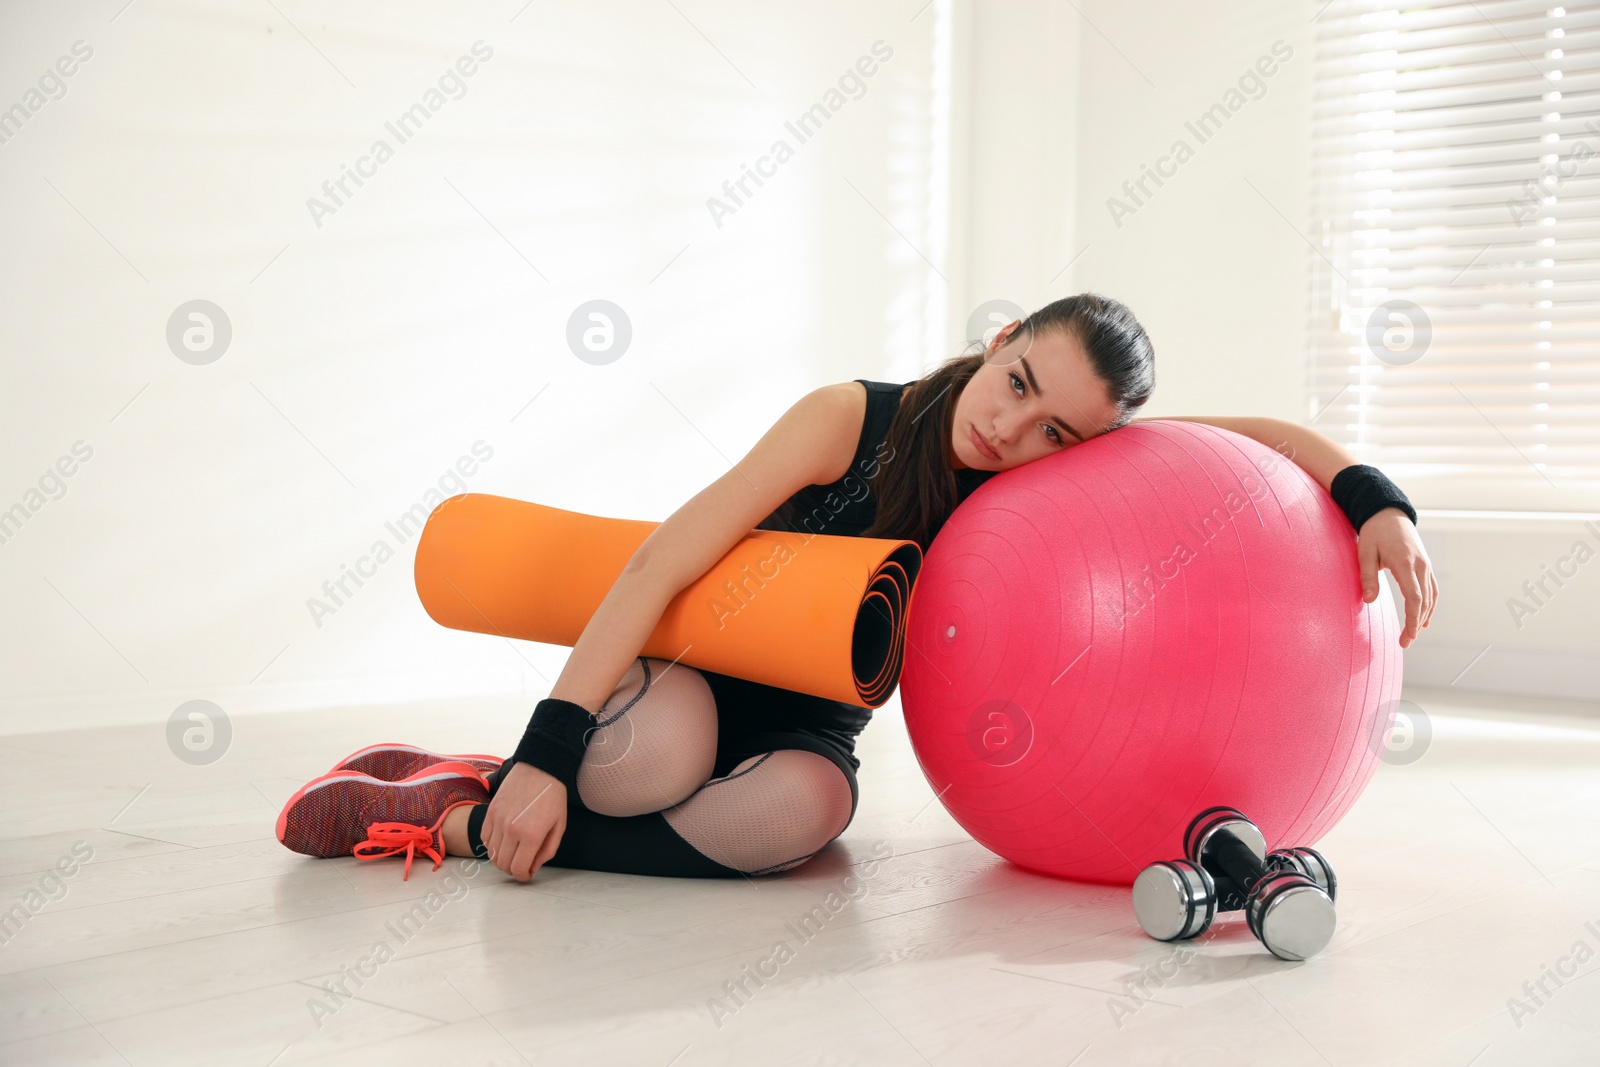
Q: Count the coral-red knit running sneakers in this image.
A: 2